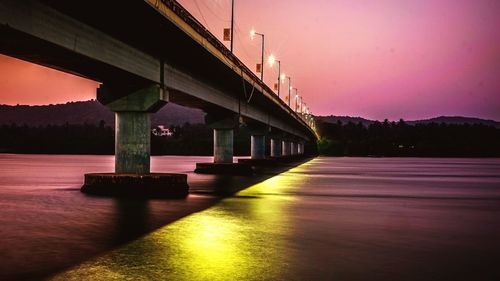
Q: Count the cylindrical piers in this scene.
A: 7